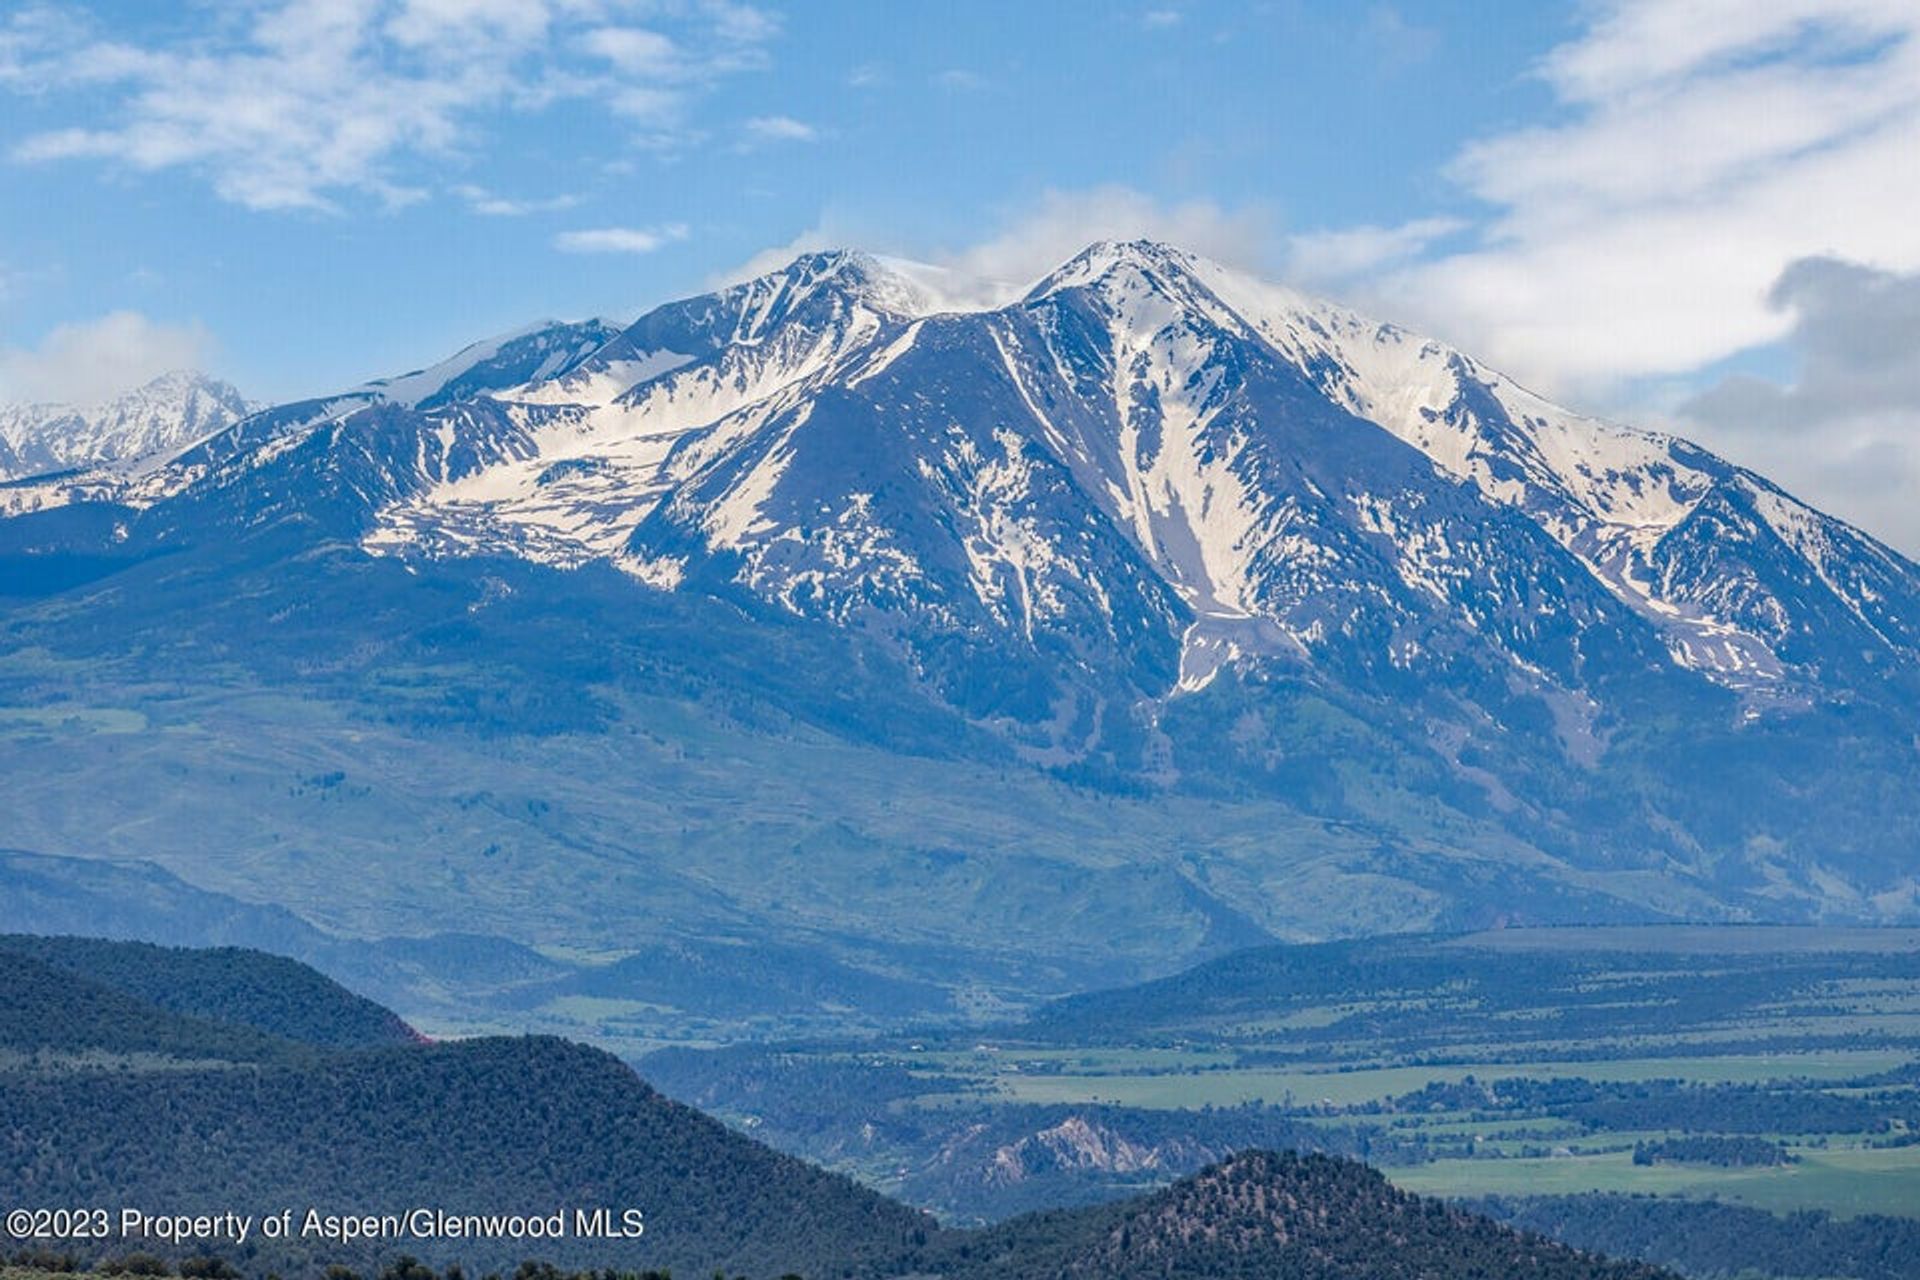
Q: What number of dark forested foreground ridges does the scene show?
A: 3